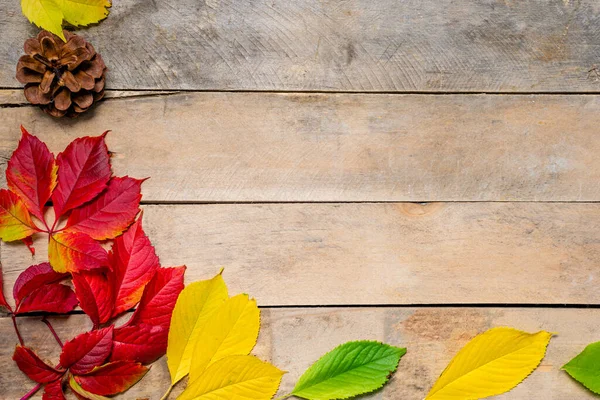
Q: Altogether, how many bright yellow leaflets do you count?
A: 6